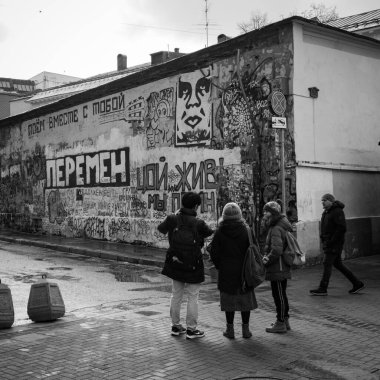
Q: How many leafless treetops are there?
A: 2